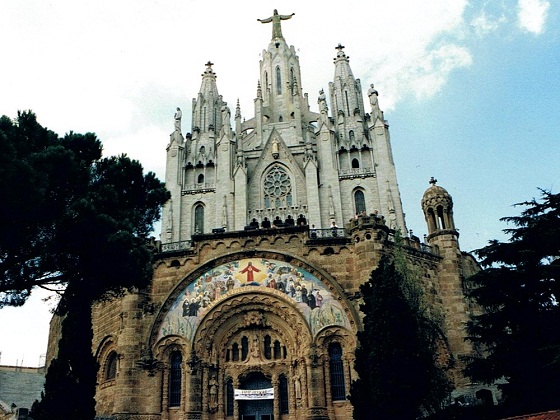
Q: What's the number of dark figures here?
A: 5